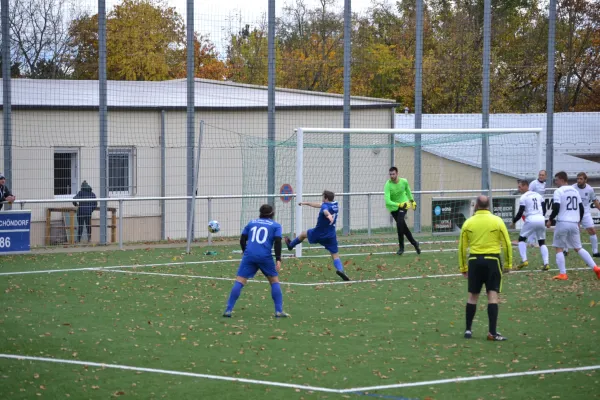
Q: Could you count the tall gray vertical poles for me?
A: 8